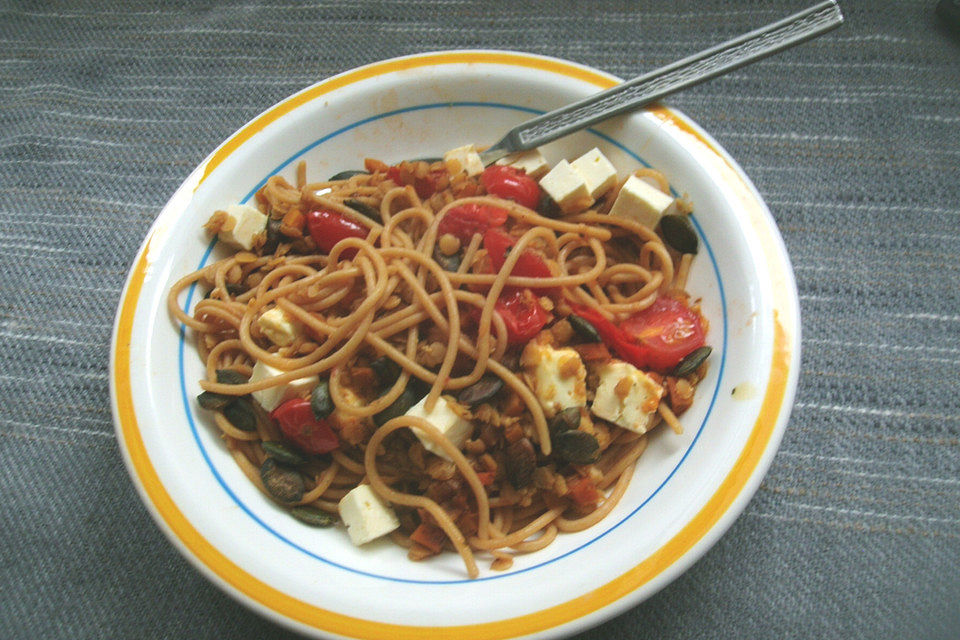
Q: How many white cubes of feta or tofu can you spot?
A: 12